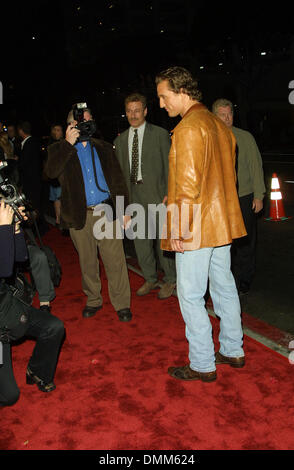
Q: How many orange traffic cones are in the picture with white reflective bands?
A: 1